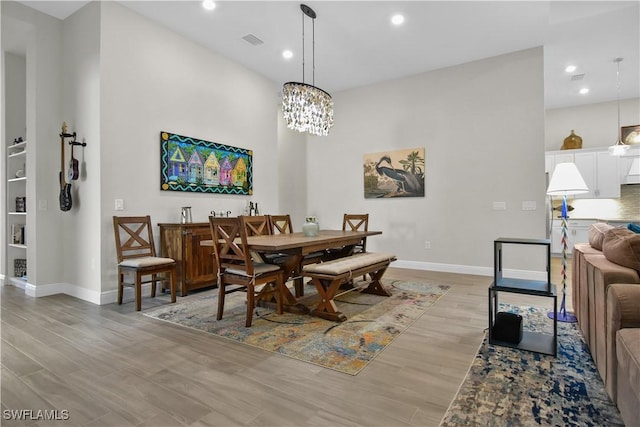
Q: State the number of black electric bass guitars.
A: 1